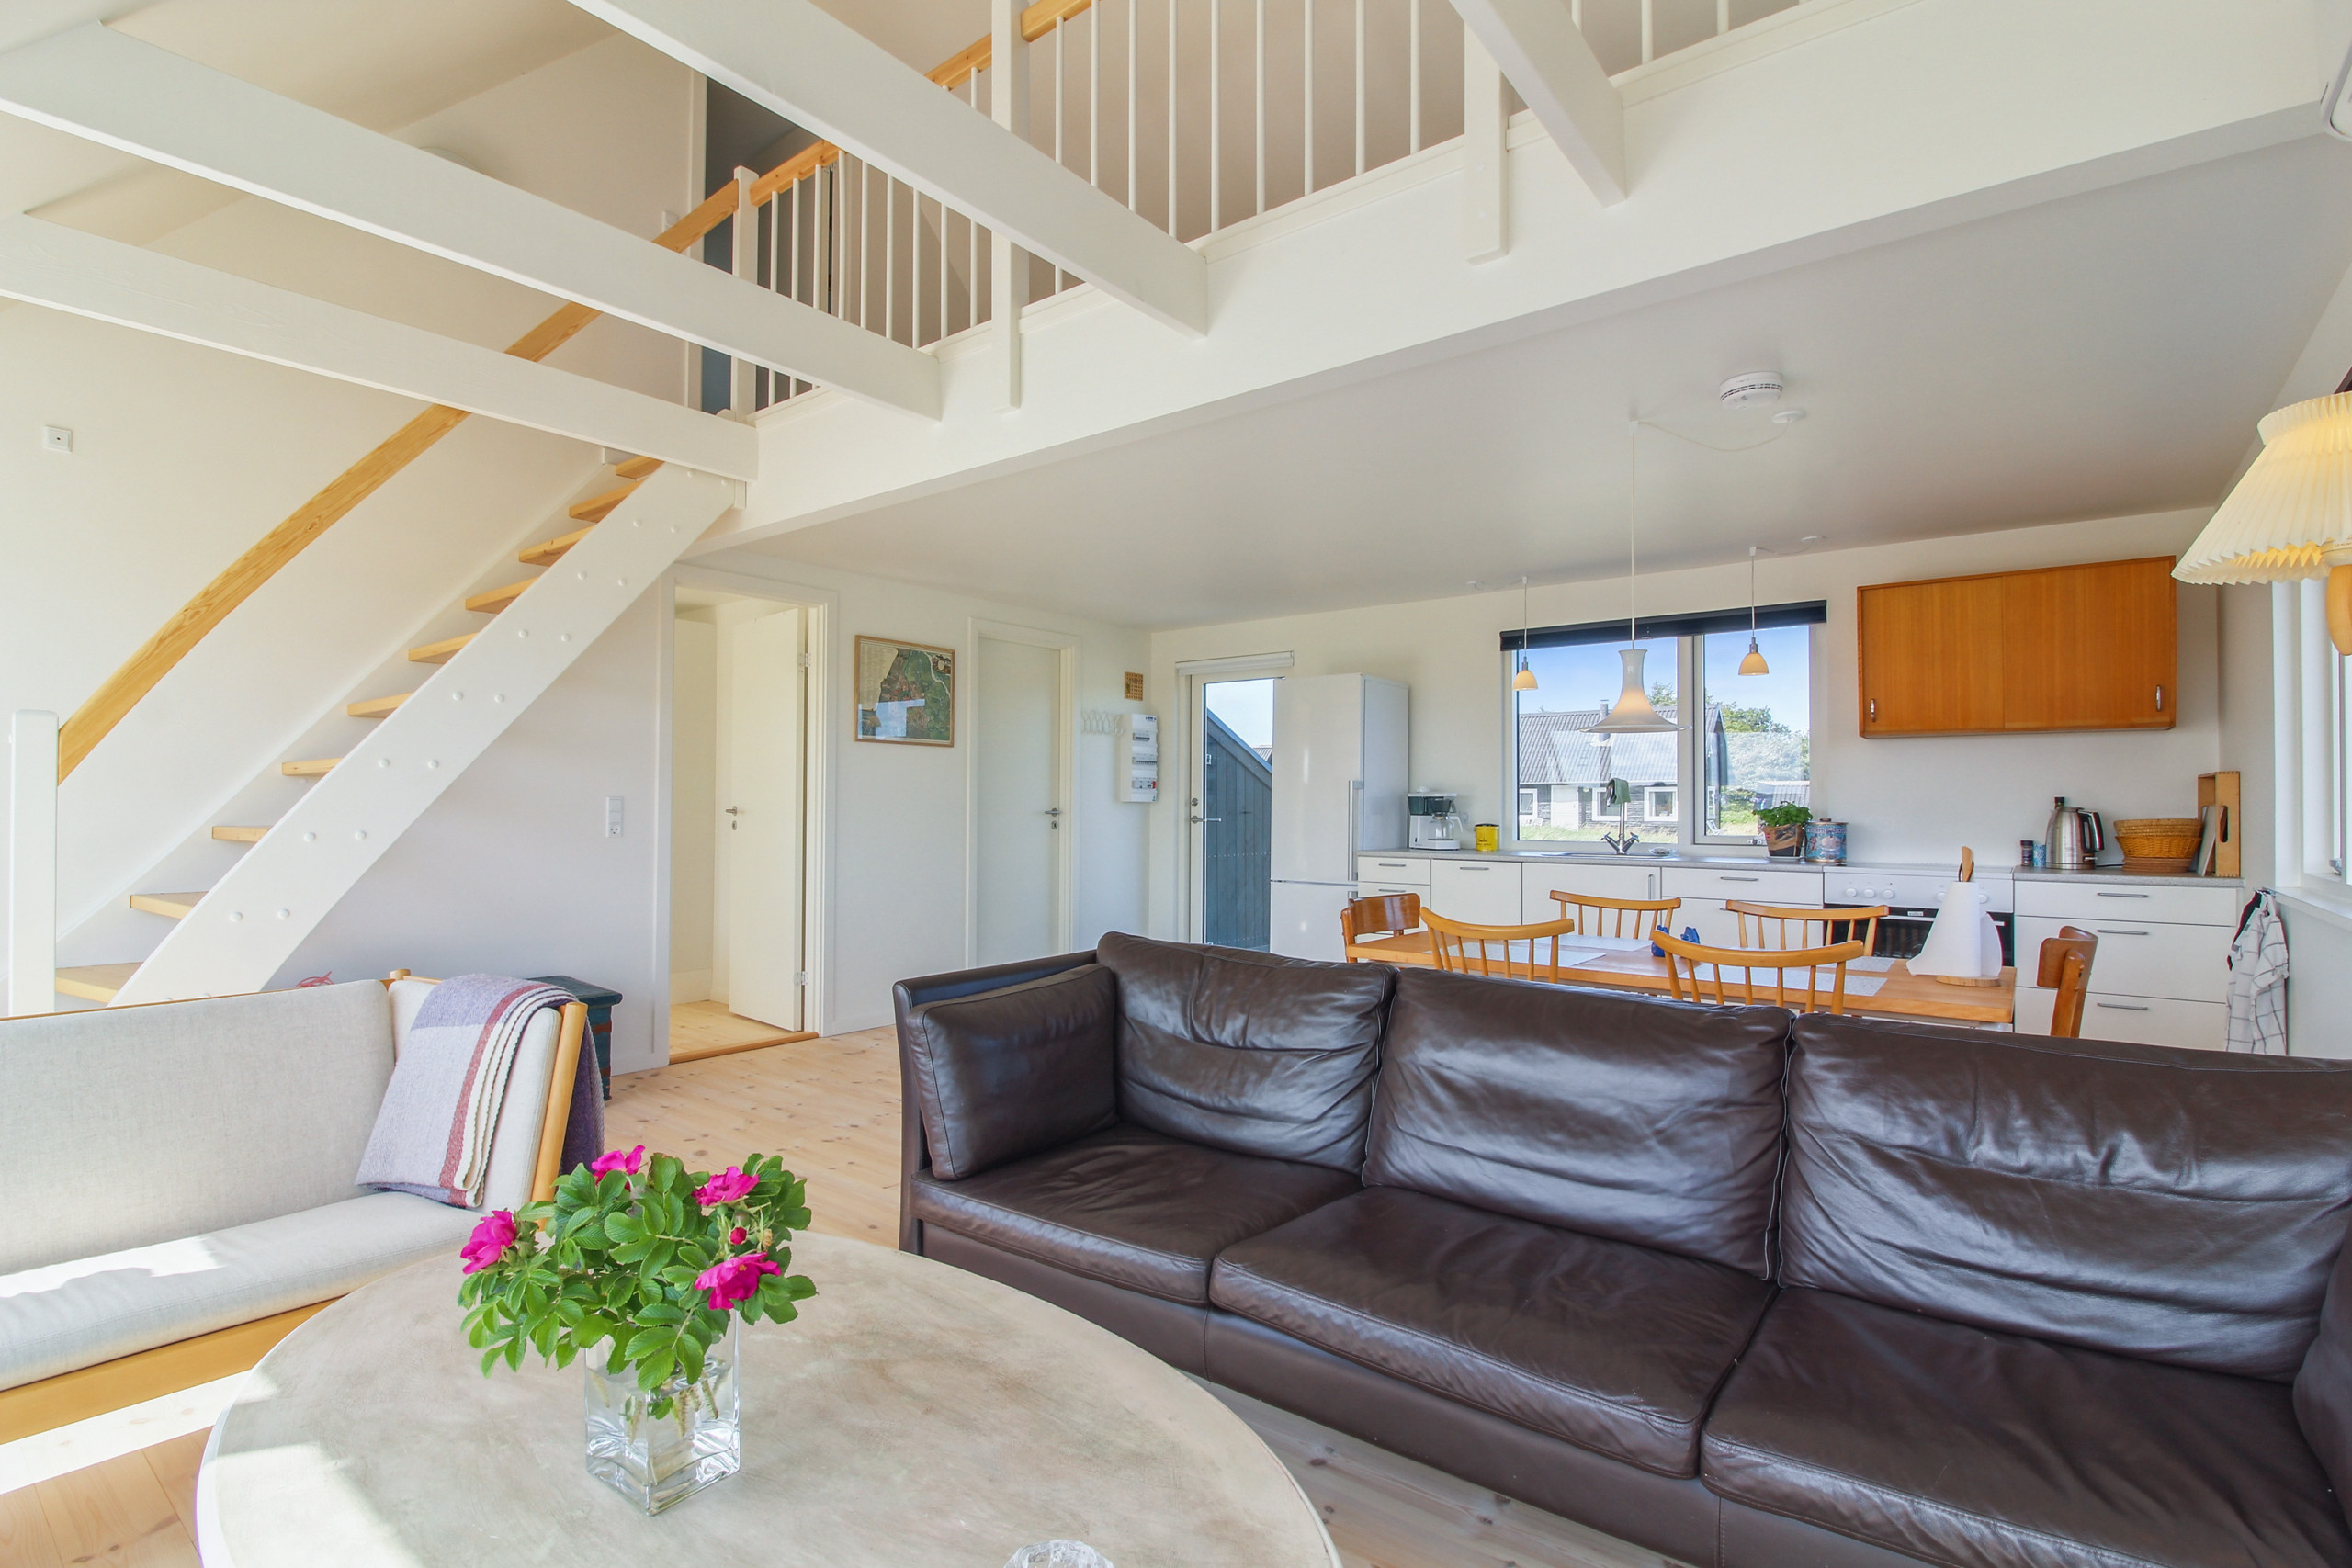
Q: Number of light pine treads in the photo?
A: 10